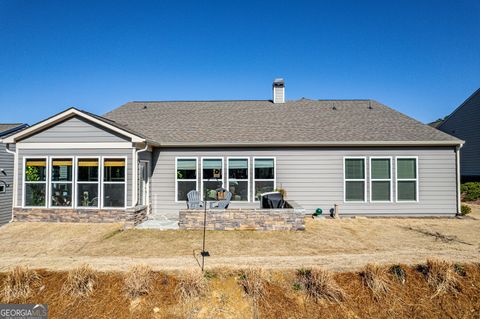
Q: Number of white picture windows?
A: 11